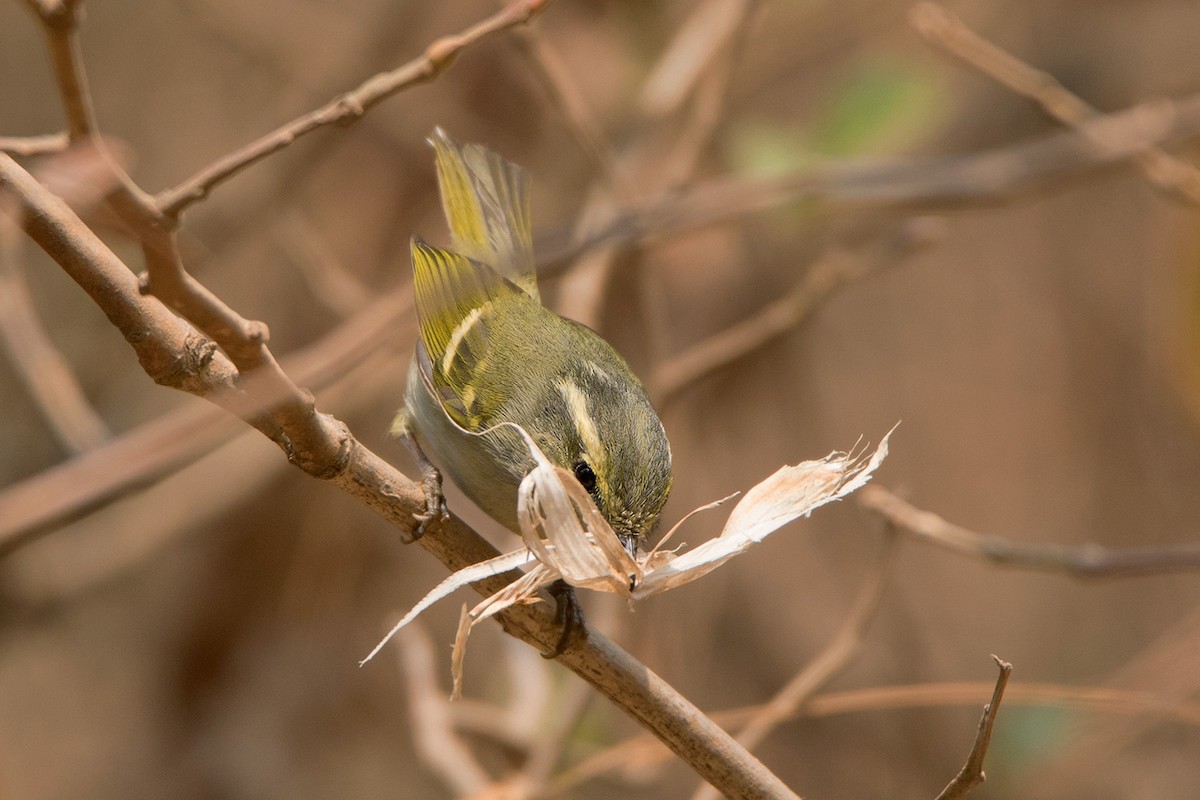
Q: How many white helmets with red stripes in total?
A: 0